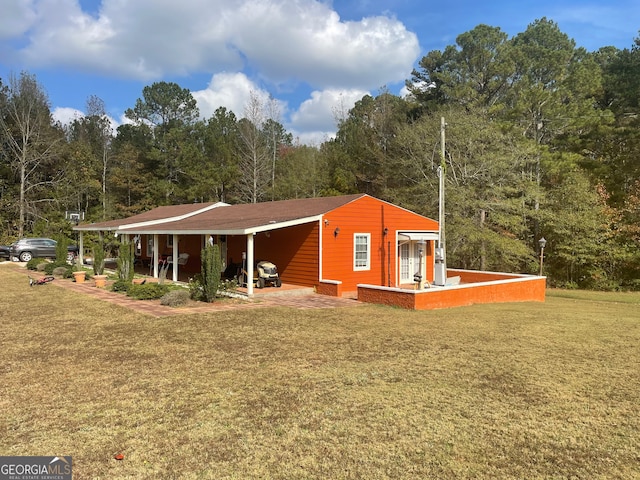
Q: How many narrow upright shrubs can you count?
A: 4